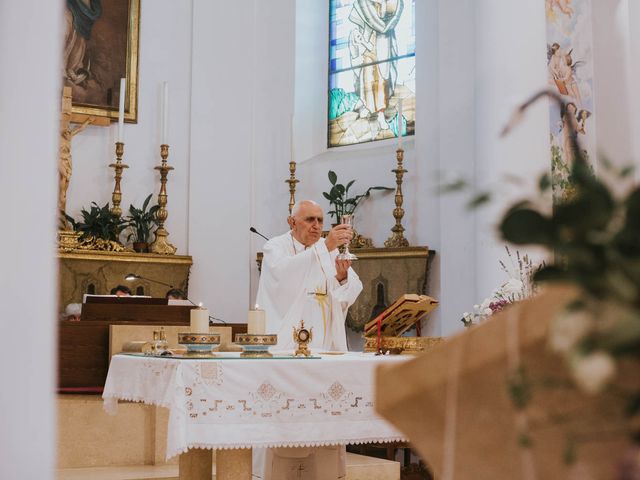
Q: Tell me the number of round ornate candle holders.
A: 2